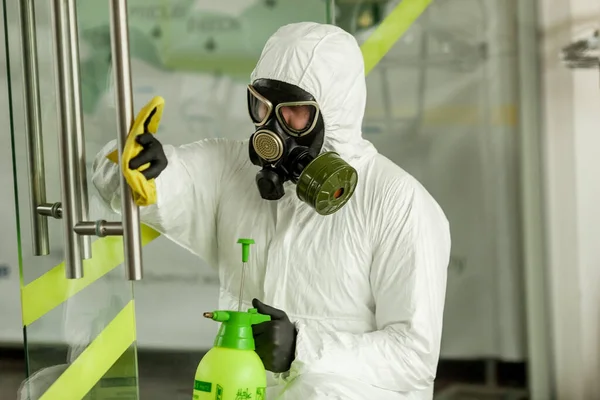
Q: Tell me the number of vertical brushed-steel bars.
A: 4